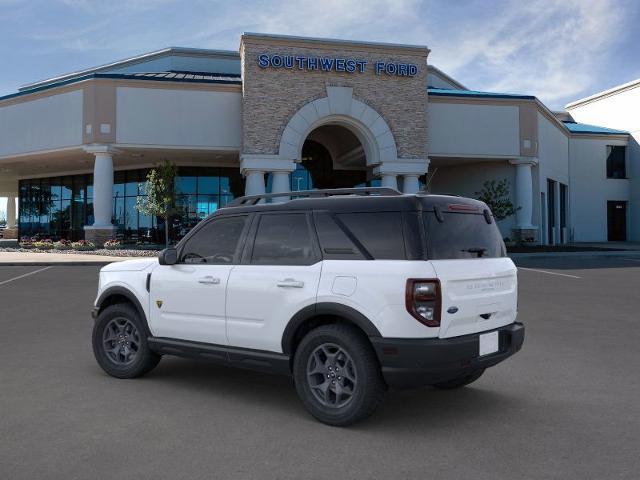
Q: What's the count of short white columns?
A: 4